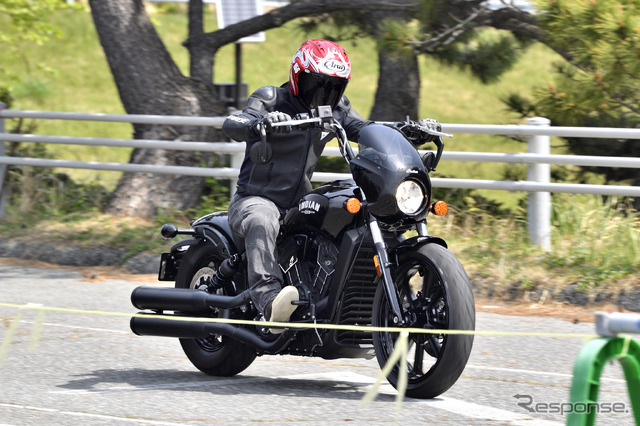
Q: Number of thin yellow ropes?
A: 1